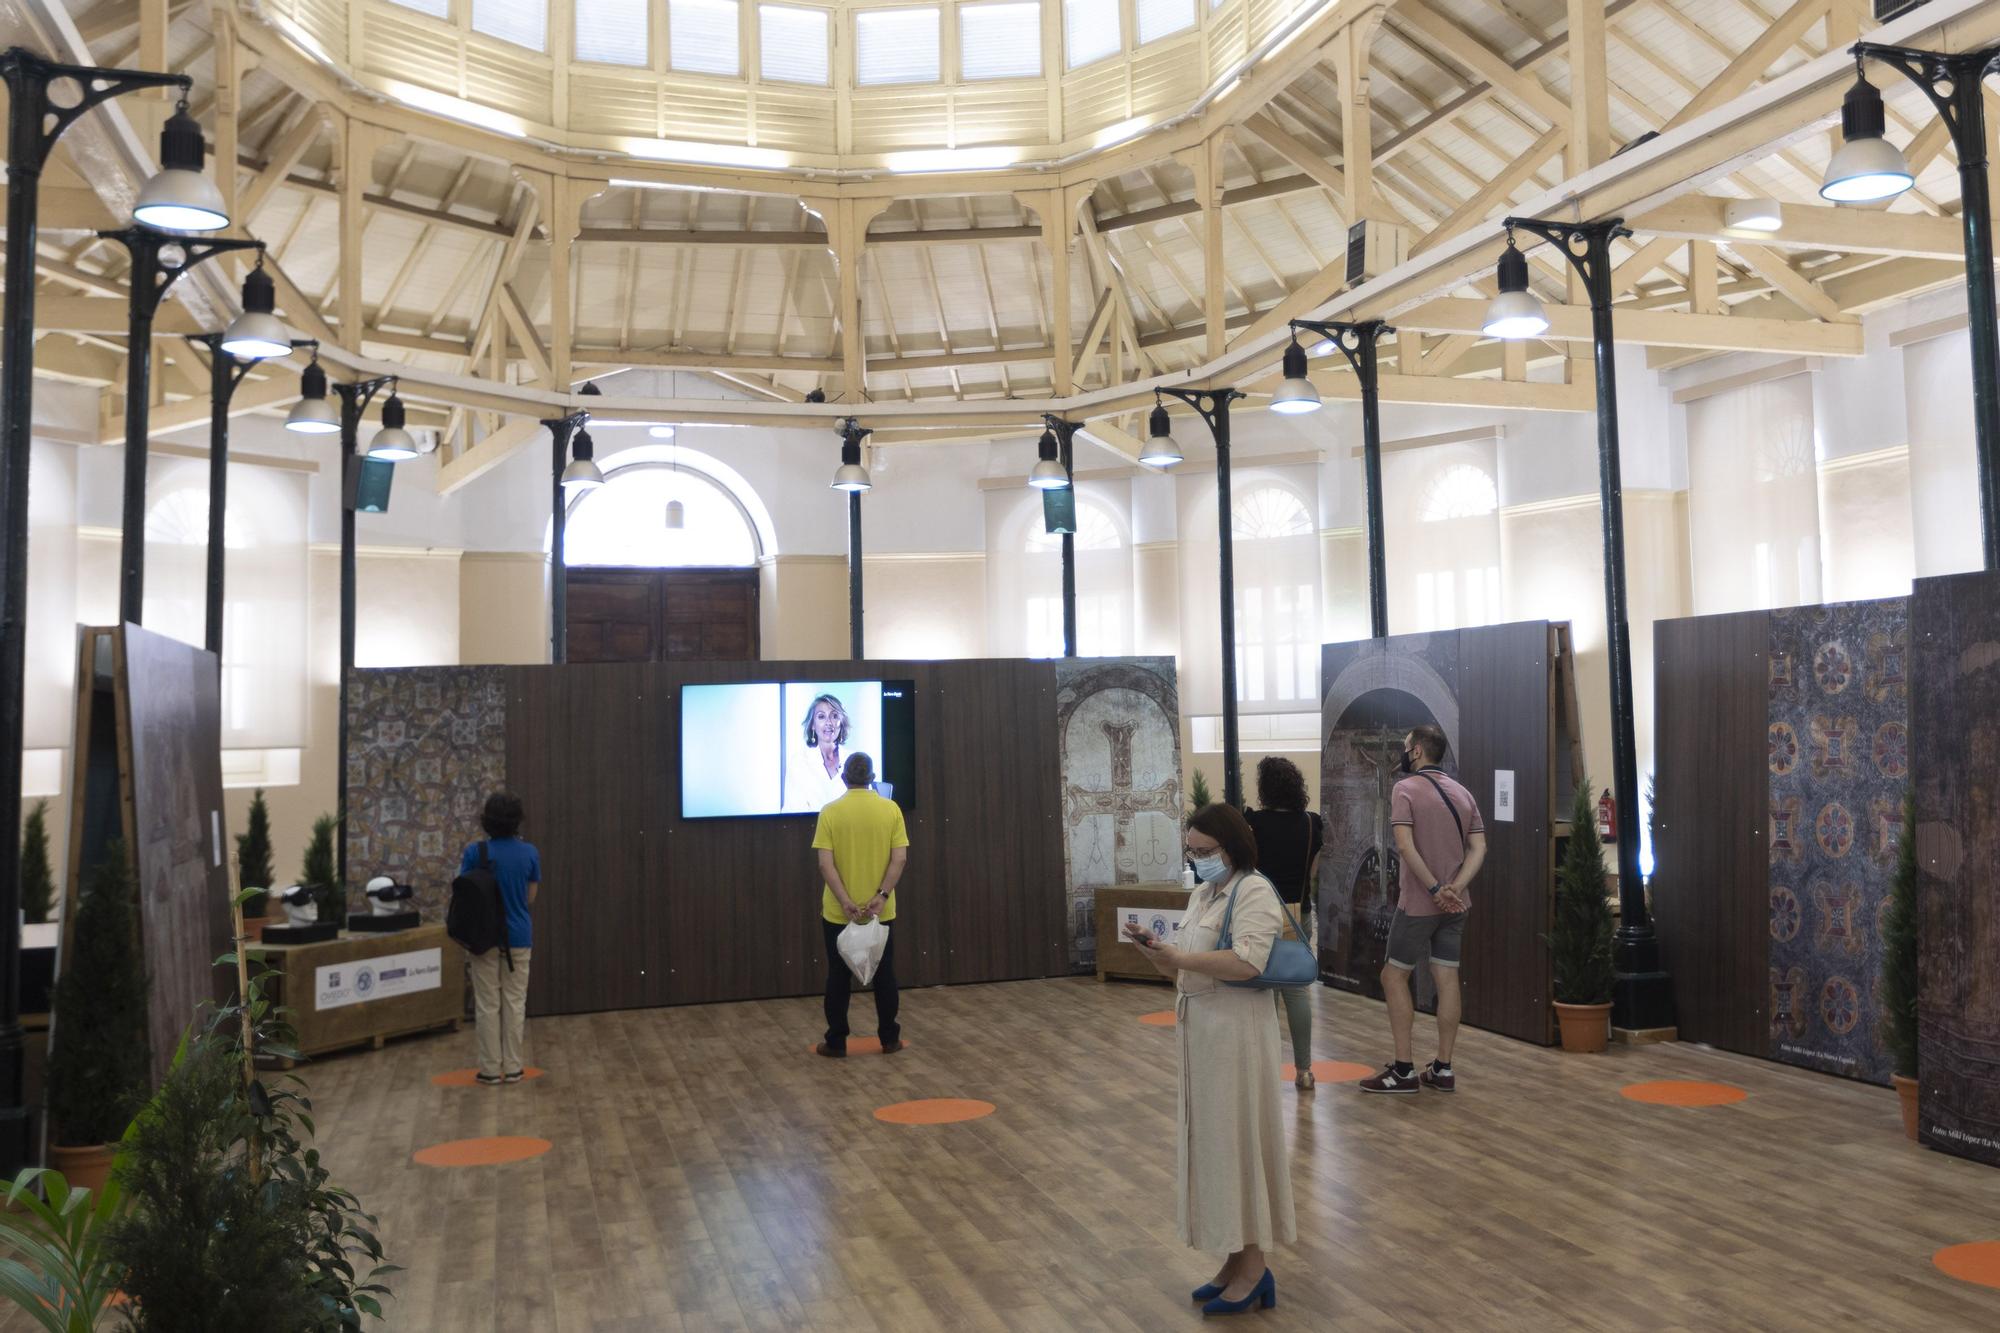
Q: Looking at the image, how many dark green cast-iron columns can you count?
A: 11